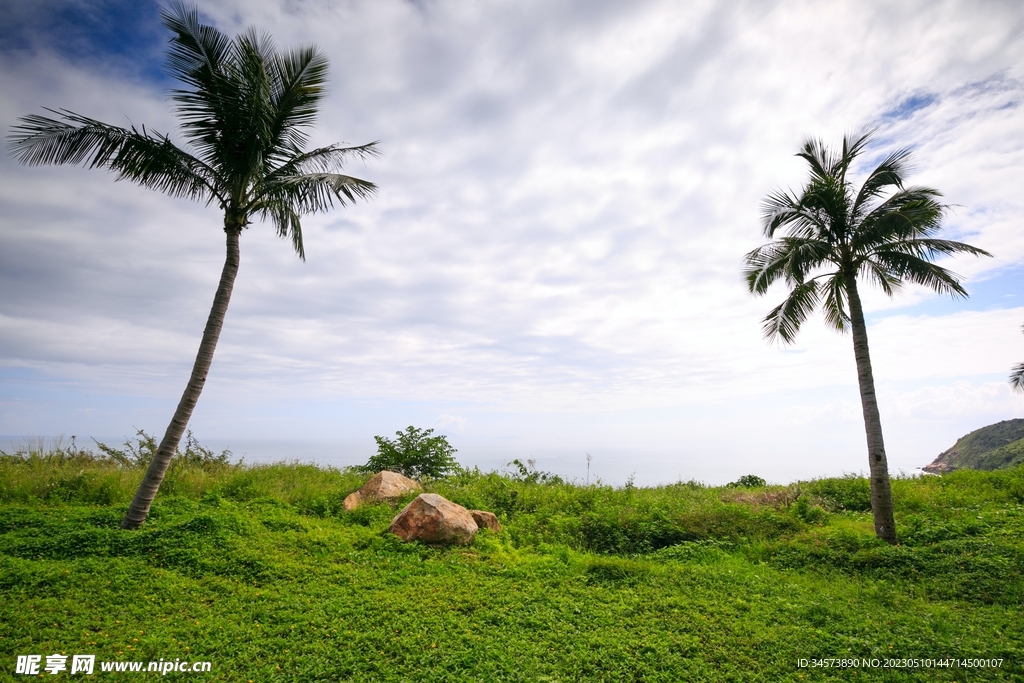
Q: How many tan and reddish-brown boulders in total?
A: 3